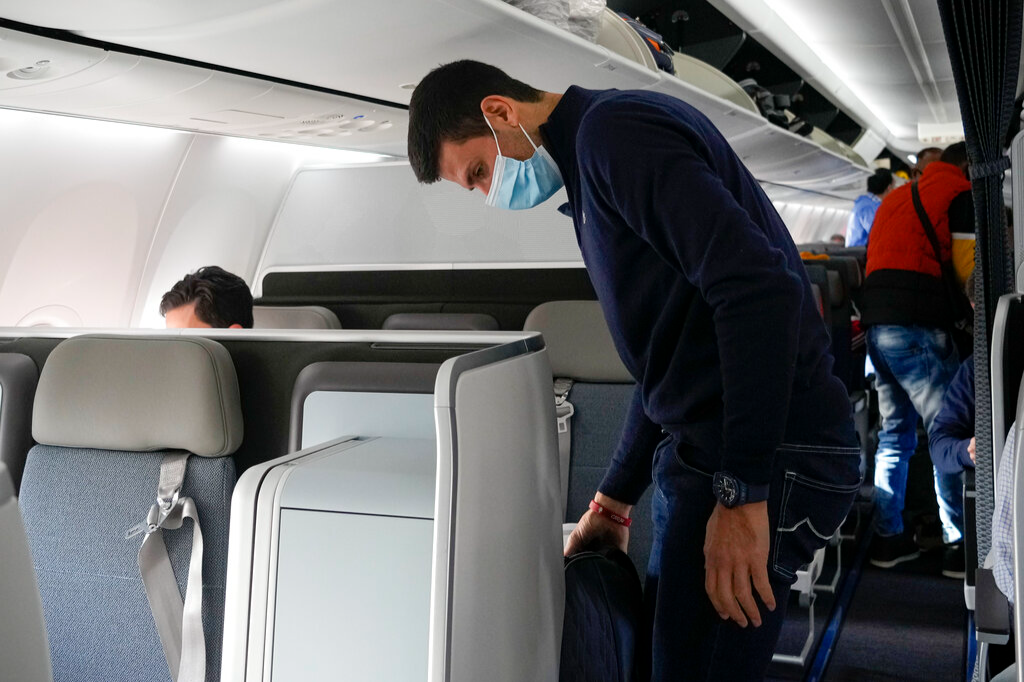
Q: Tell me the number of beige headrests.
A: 3